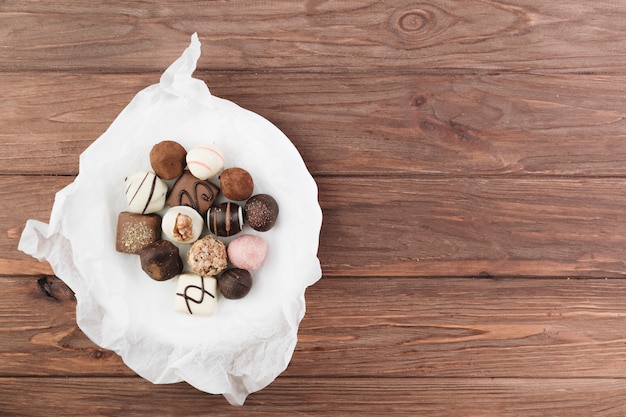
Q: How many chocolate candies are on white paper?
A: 14